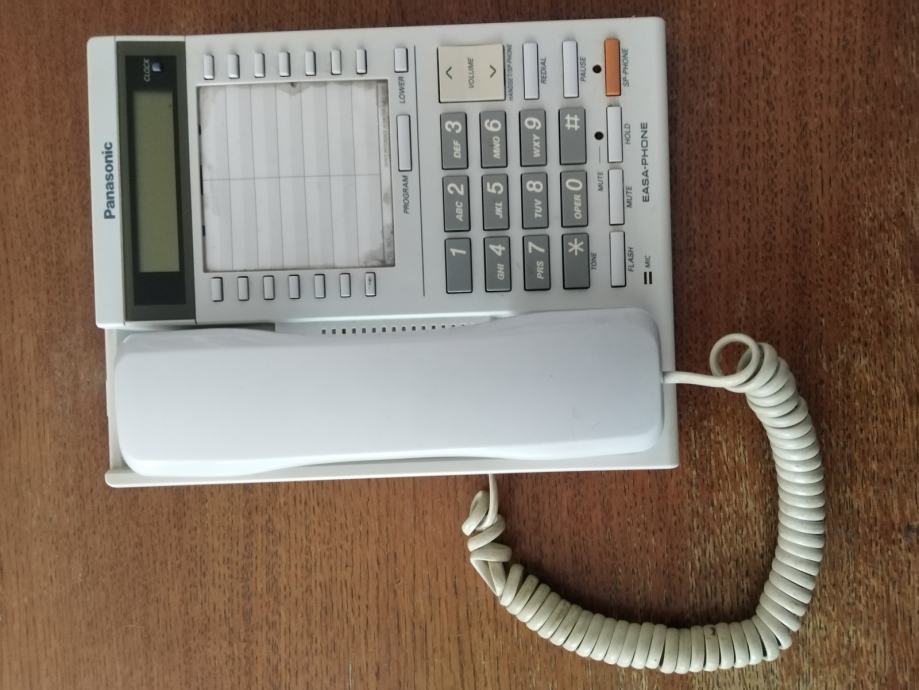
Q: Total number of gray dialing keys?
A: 12